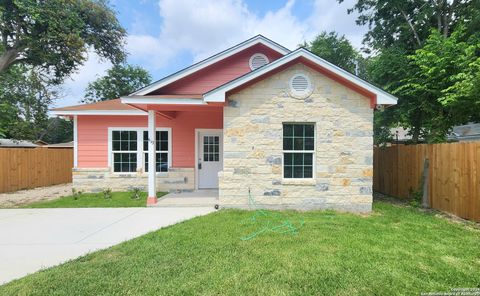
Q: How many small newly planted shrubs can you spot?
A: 3